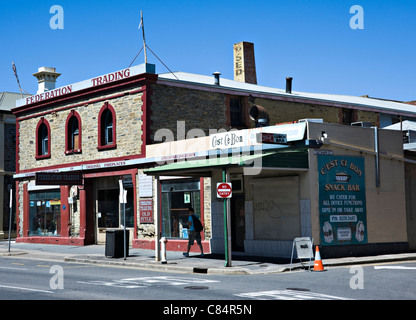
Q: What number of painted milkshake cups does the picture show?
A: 2